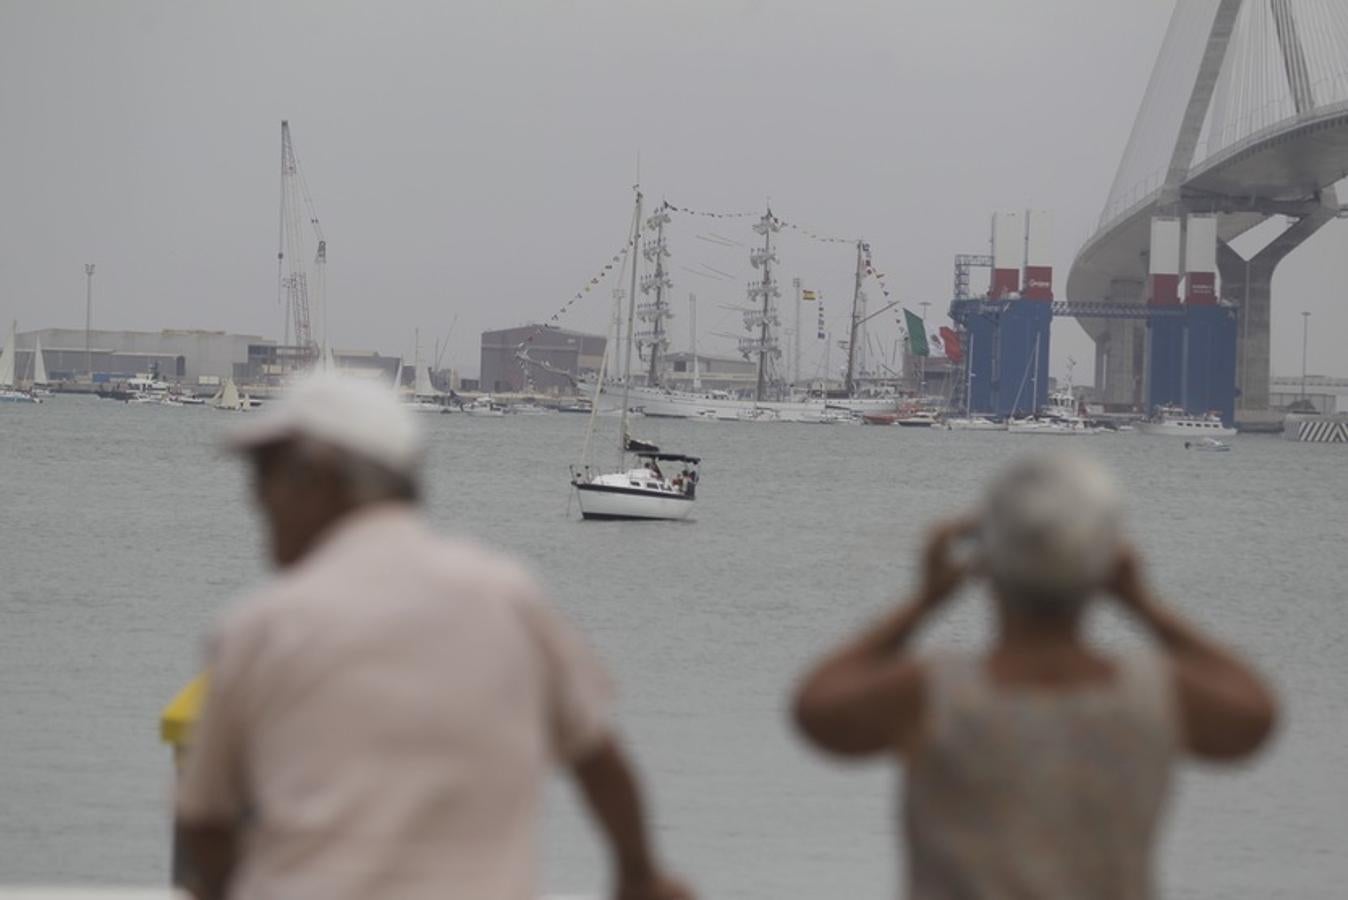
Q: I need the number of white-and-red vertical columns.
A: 4